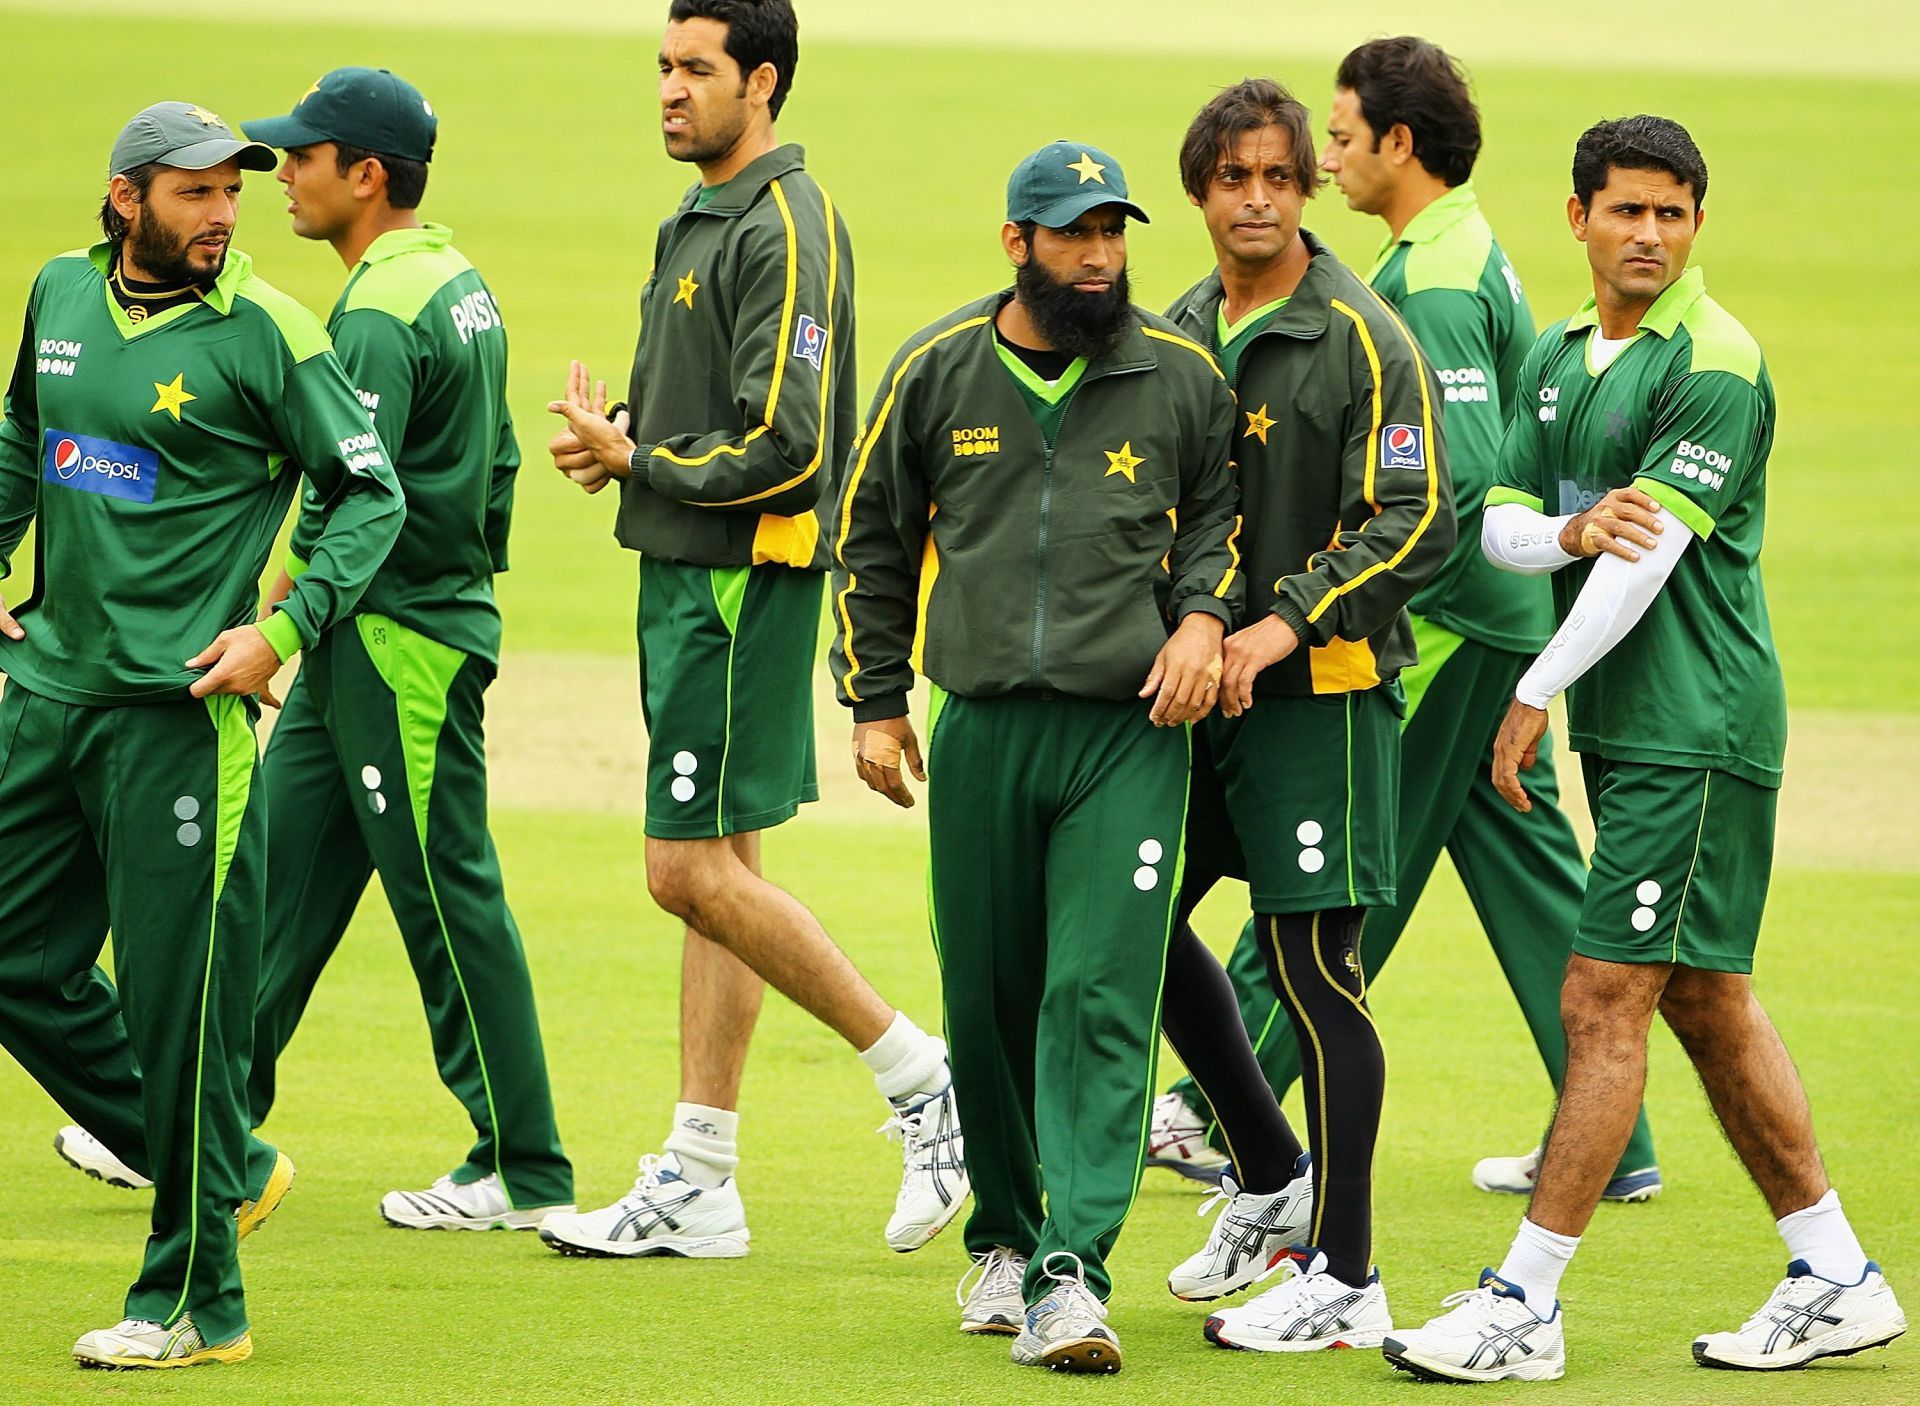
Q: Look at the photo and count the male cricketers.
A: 7